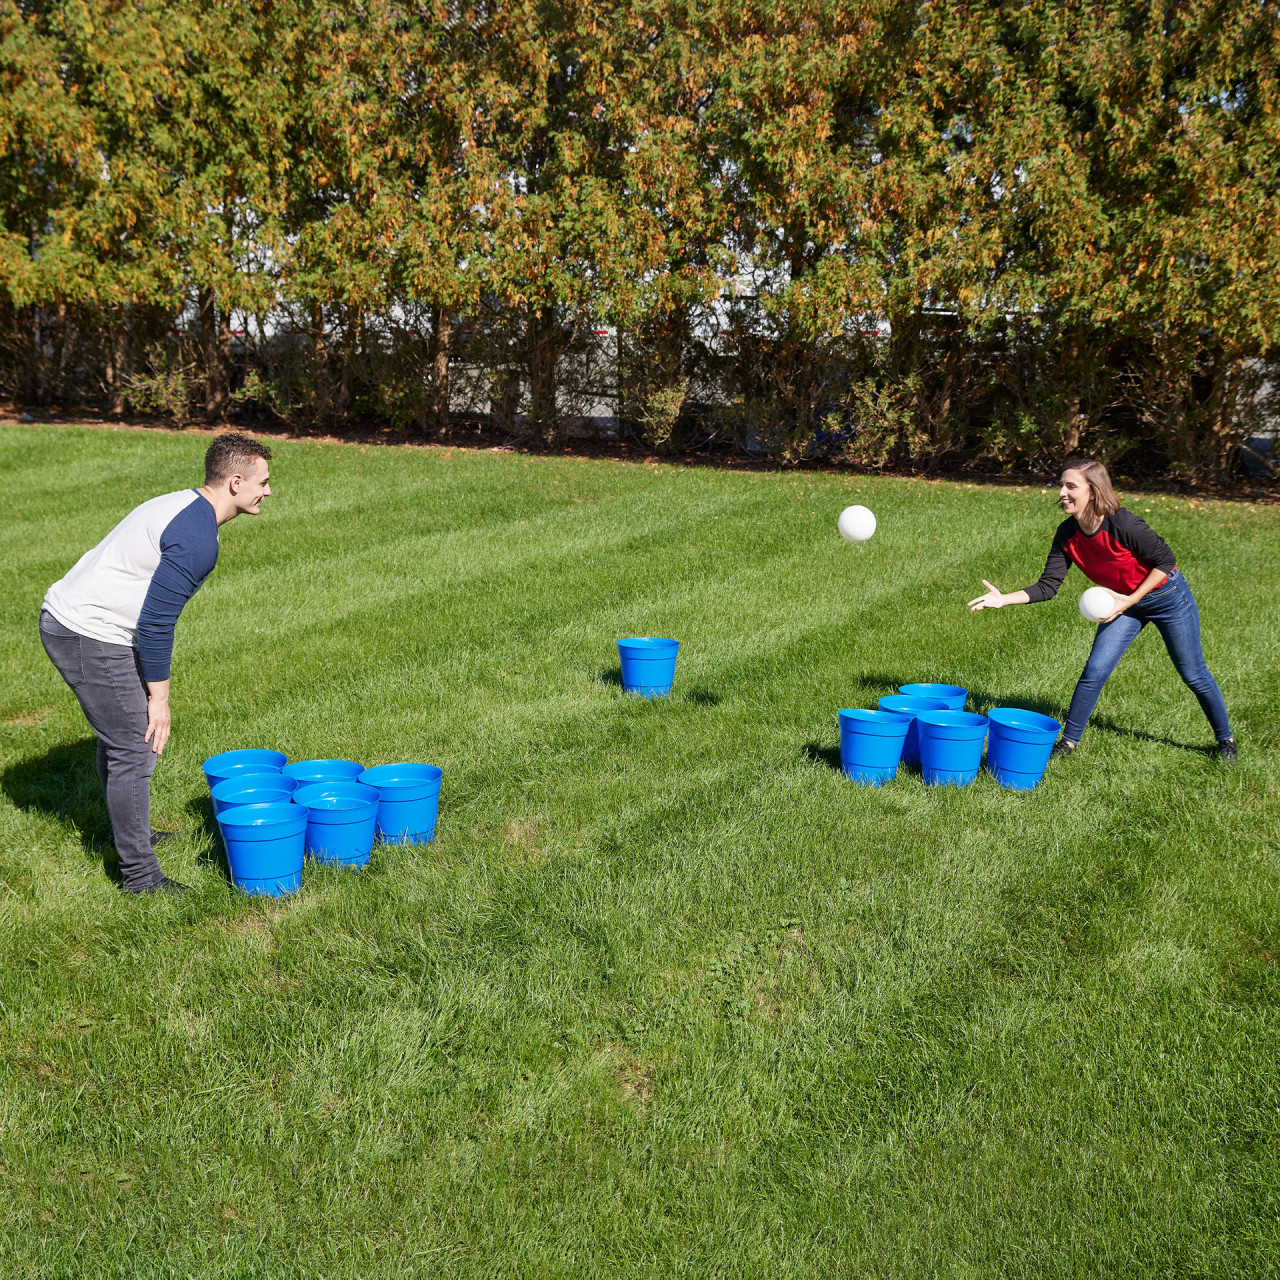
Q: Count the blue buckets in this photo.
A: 12